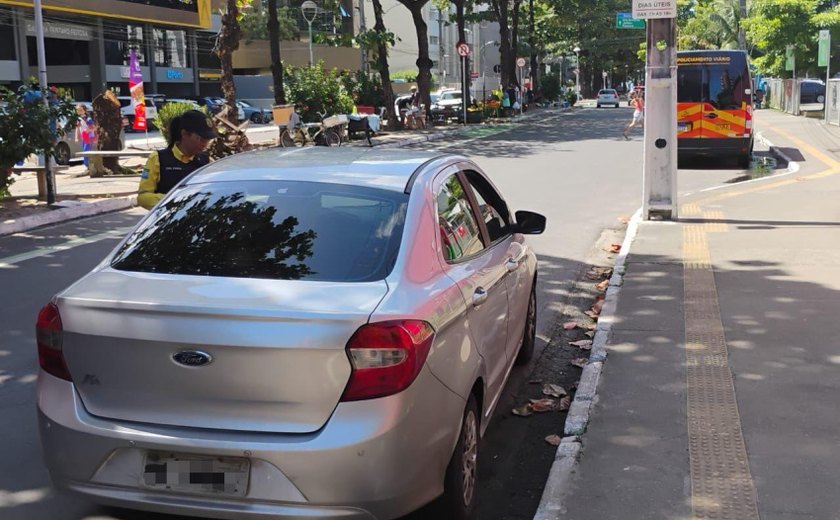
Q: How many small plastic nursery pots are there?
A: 0